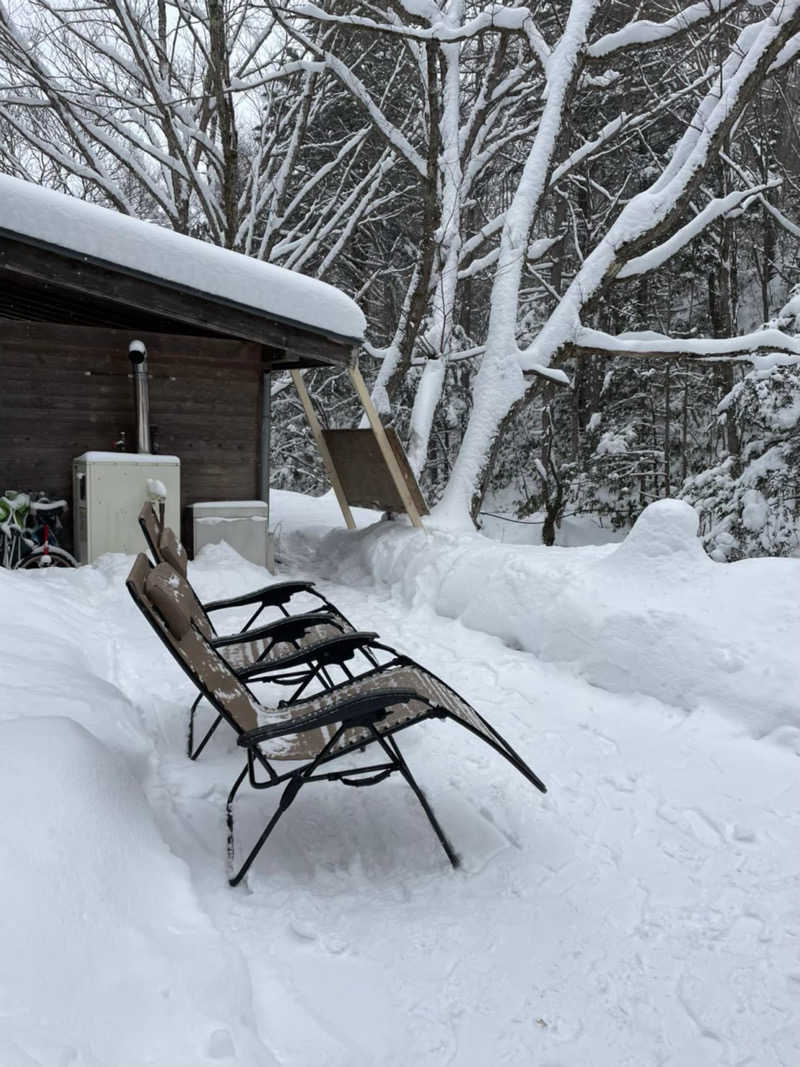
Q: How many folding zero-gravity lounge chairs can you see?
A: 2